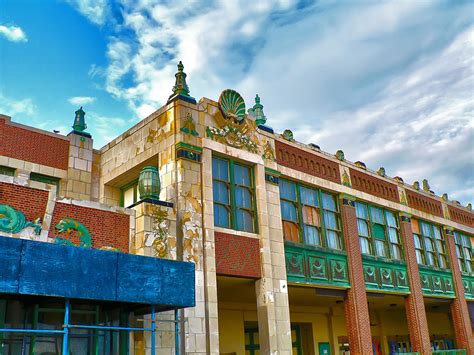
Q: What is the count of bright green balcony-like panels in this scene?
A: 4